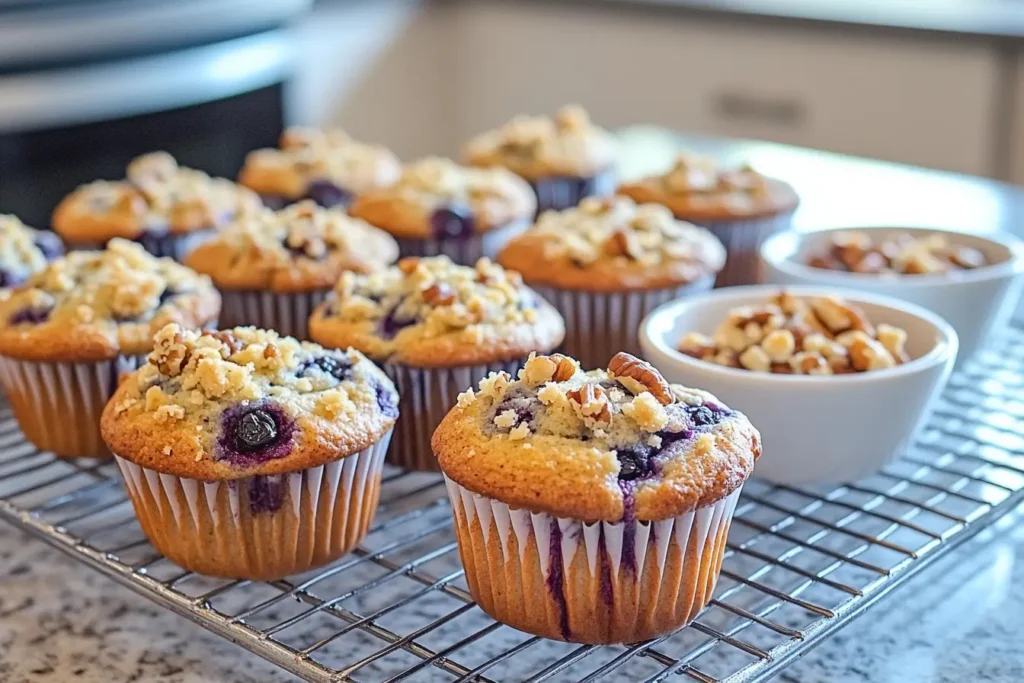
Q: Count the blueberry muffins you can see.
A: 12